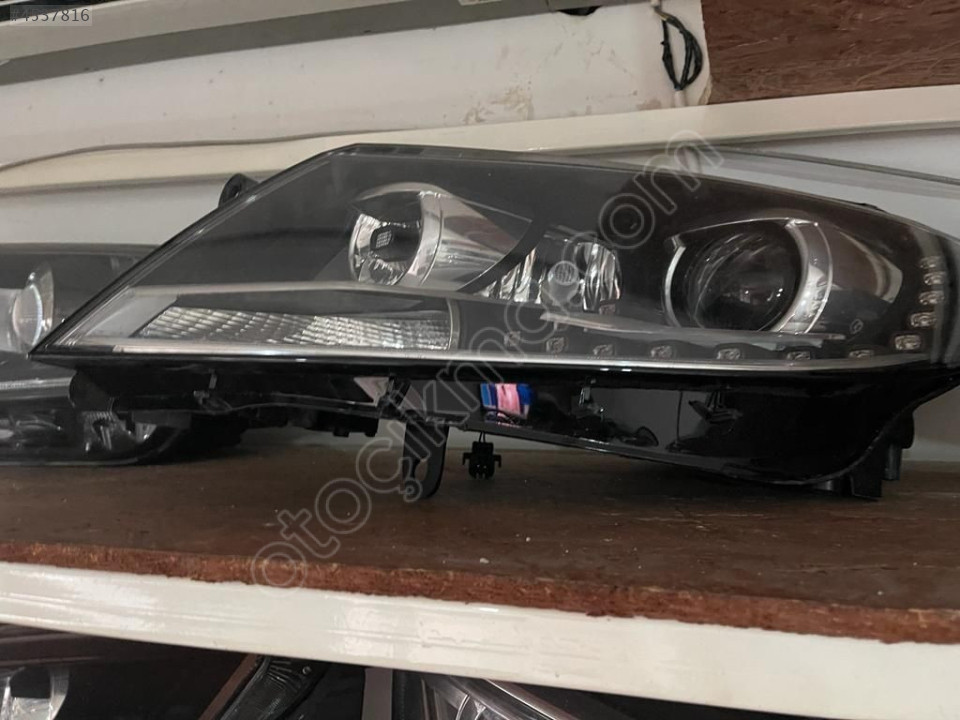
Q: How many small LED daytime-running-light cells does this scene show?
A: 12